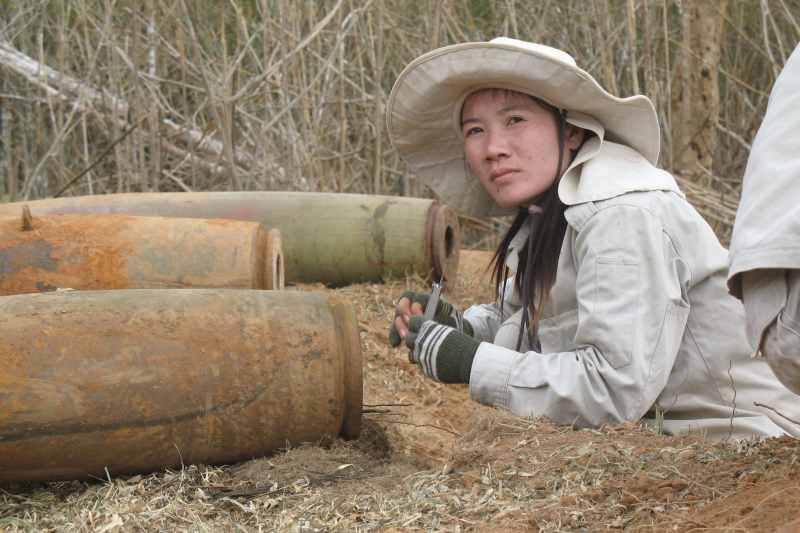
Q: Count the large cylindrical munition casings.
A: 3